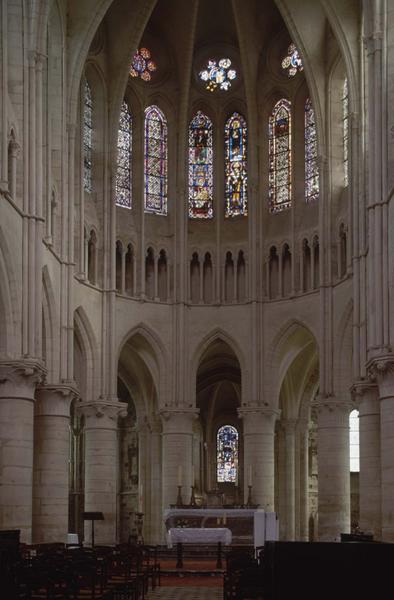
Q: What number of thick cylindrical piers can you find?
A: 8